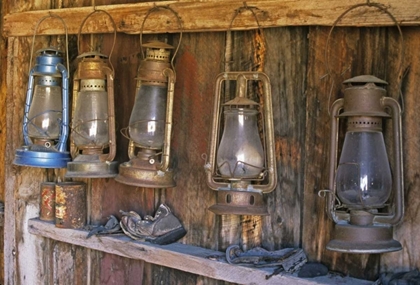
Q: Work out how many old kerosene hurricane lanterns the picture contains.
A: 5